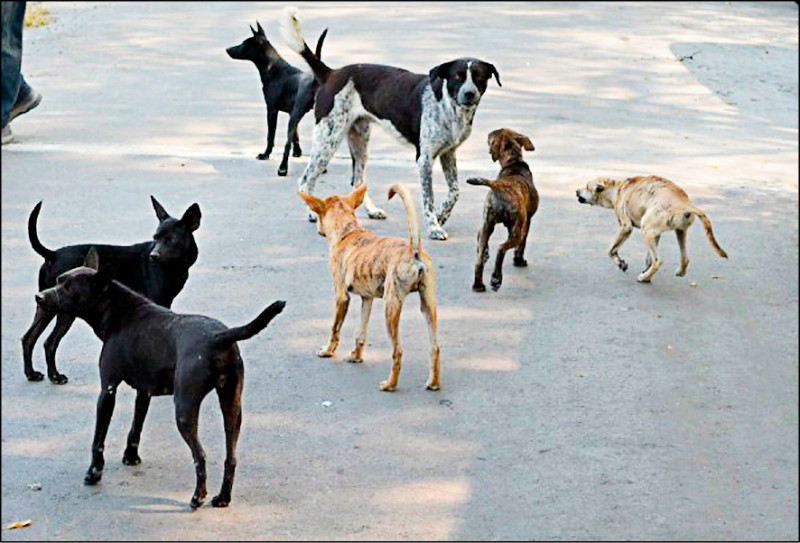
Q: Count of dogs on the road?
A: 7